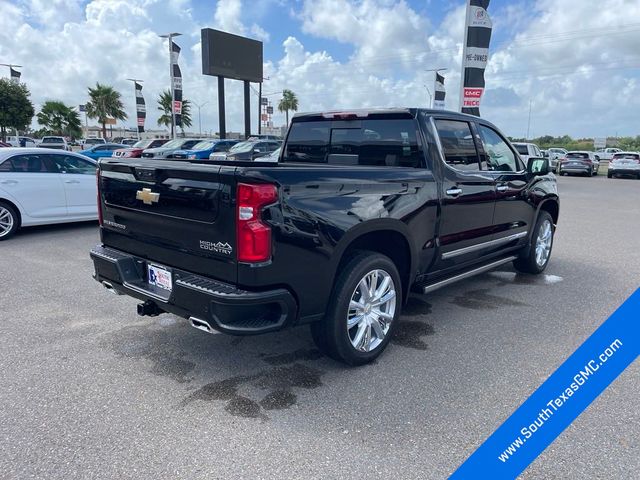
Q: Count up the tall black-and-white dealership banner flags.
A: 5